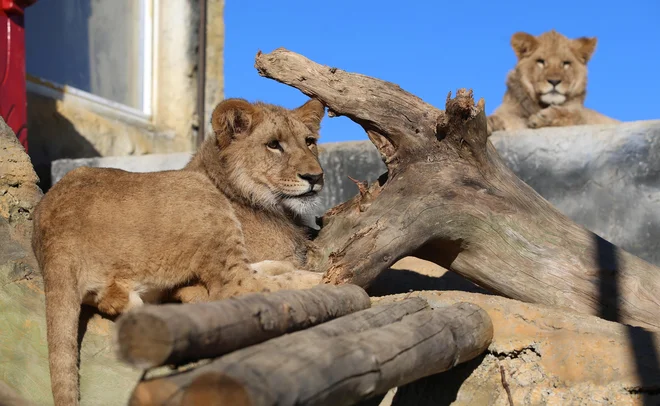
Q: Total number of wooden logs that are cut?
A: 3